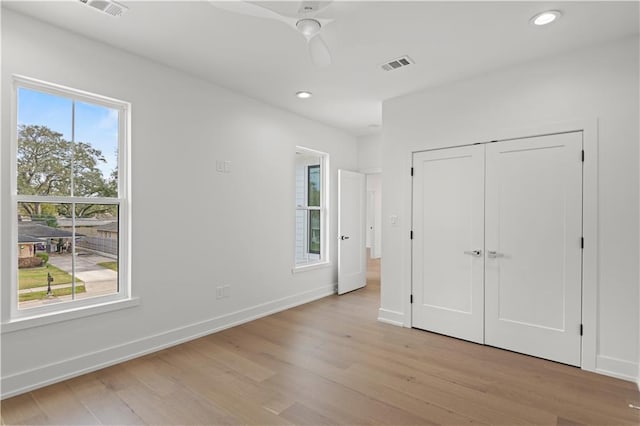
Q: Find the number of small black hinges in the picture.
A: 6